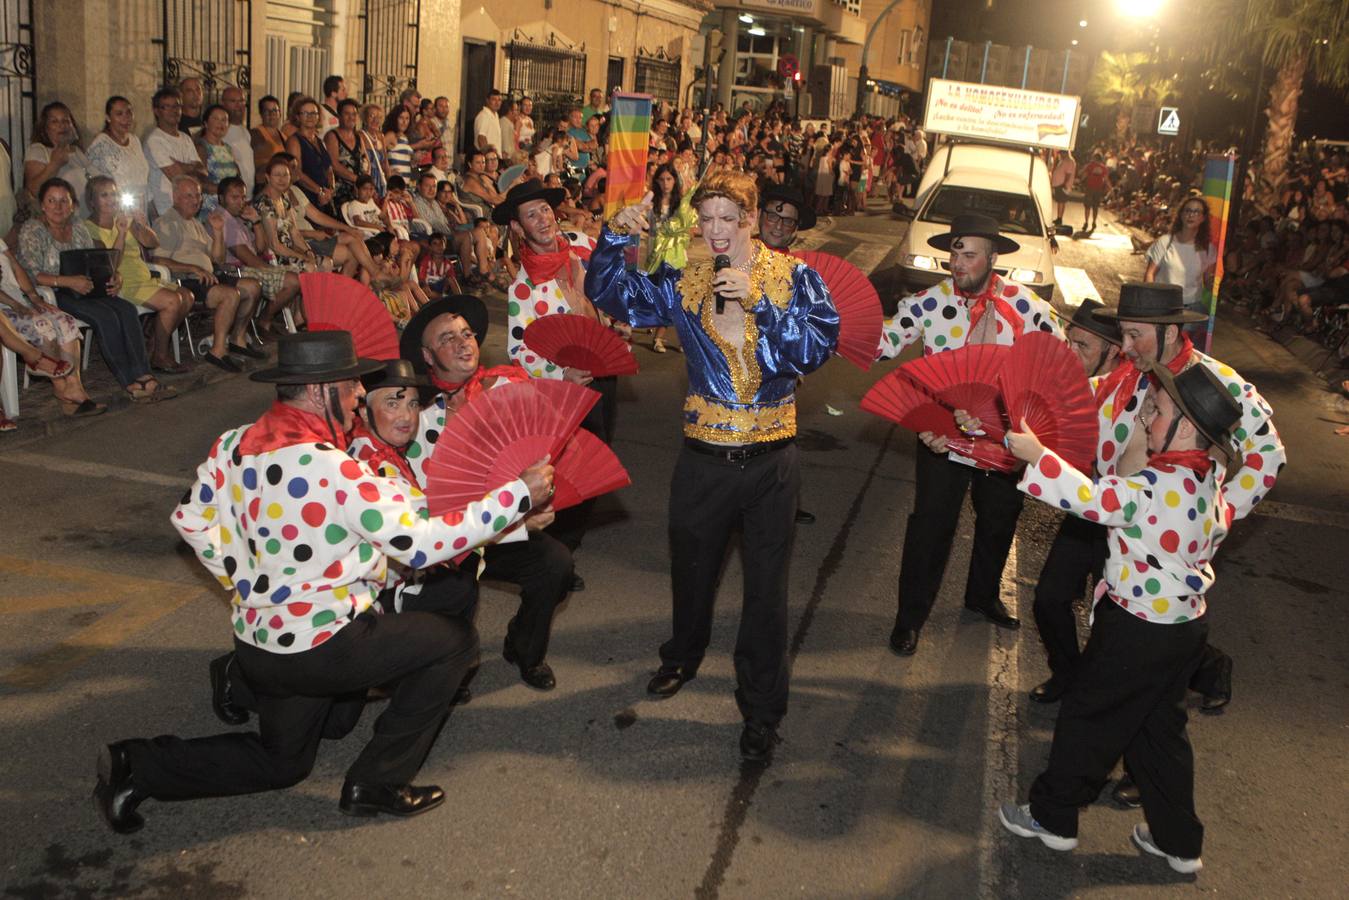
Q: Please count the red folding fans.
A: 8